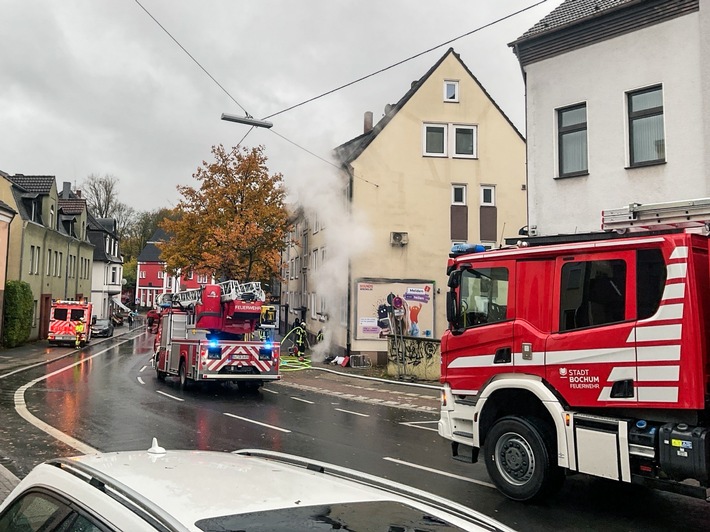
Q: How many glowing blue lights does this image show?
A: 2